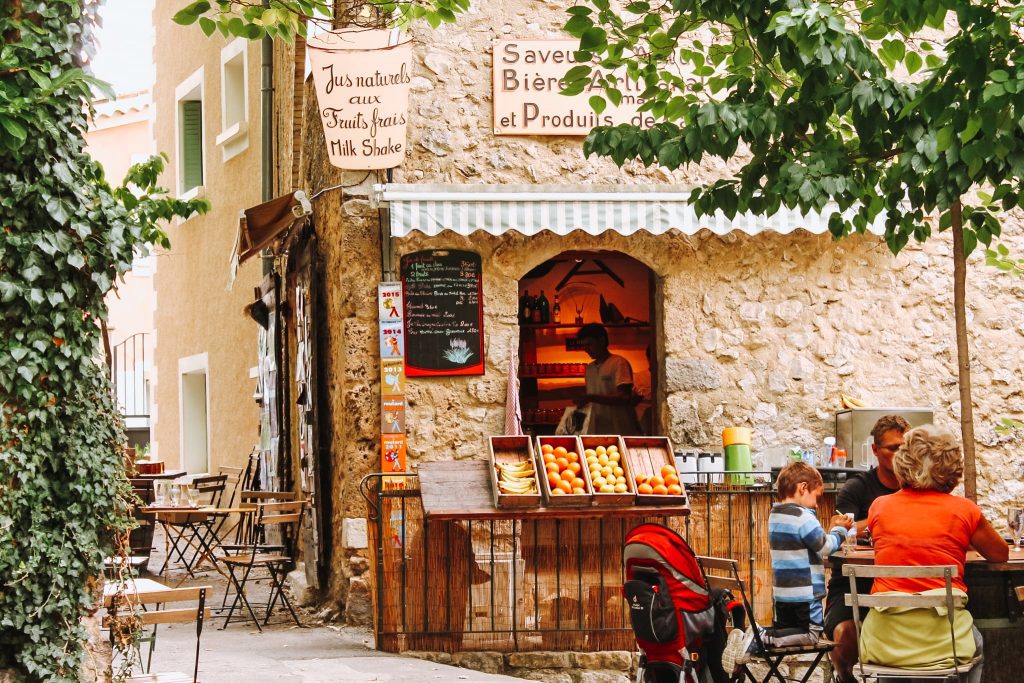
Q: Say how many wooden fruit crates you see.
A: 4